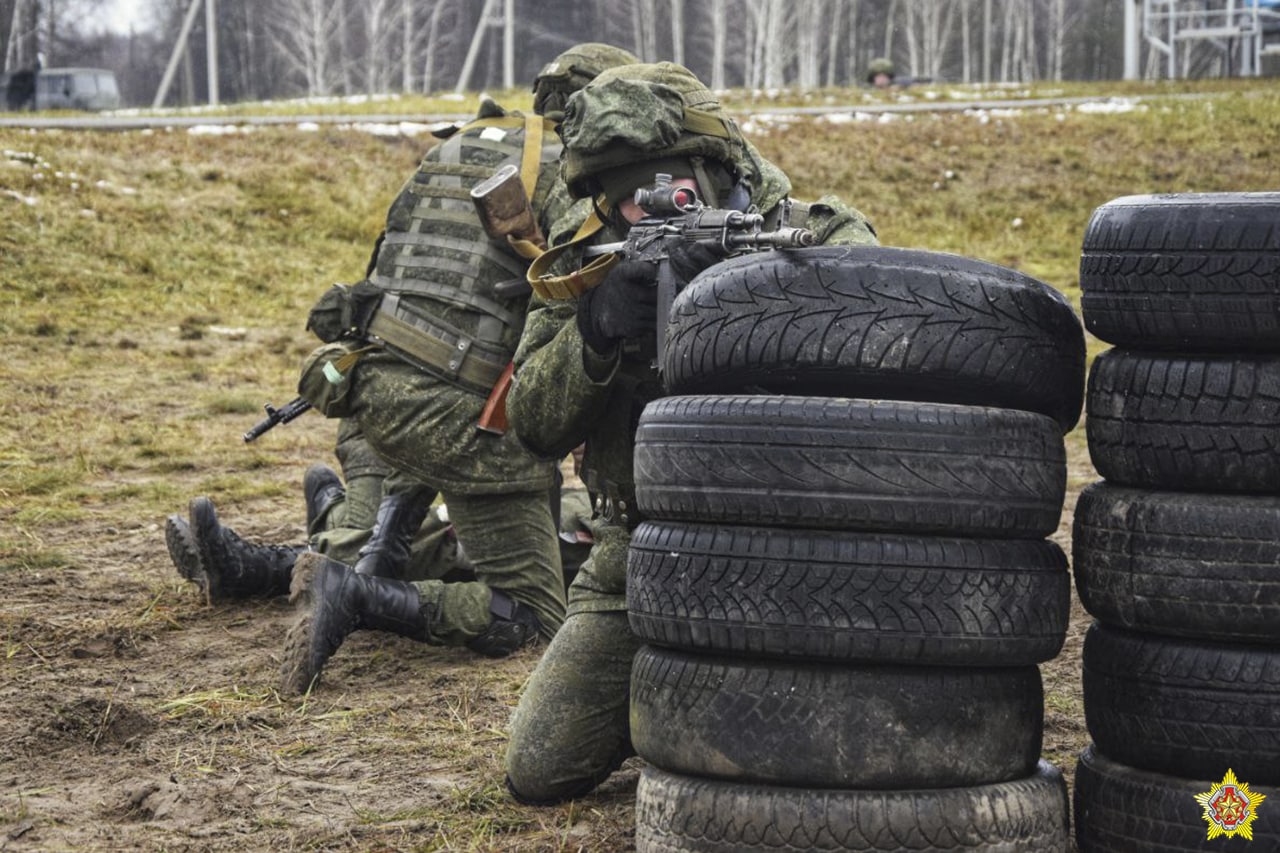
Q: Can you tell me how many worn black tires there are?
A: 10